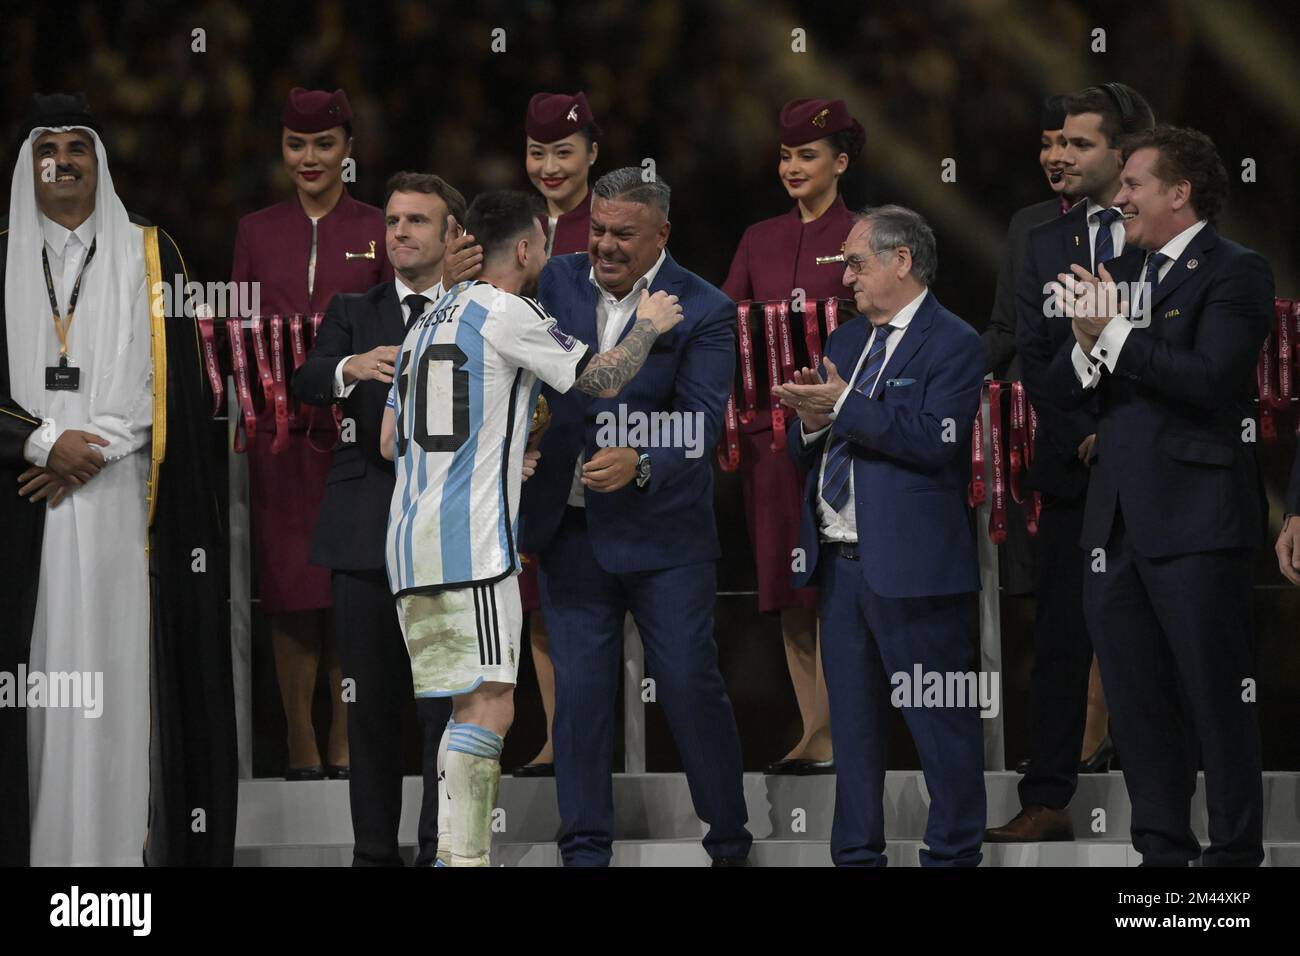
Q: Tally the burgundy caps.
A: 3